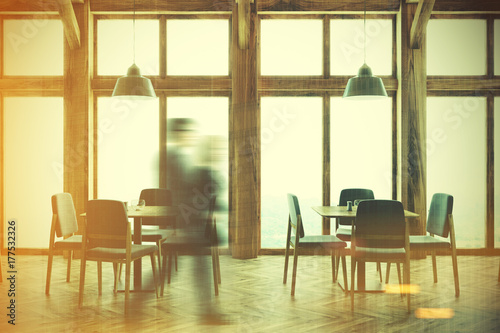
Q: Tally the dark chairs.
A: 8